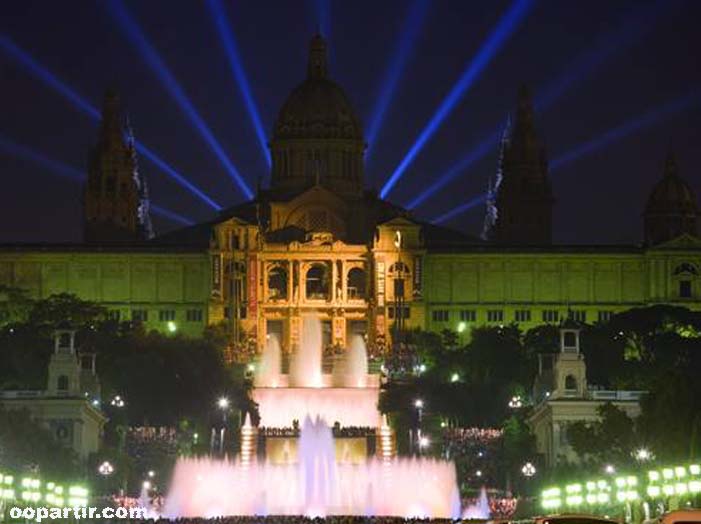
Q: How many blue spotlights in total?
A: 9